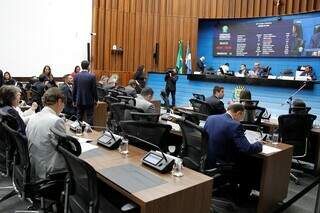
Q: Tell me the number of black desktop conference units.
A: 3